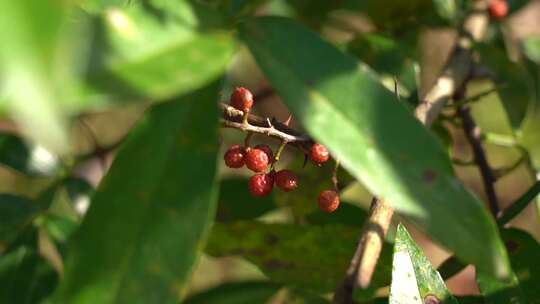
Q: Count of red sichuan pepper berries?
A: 9